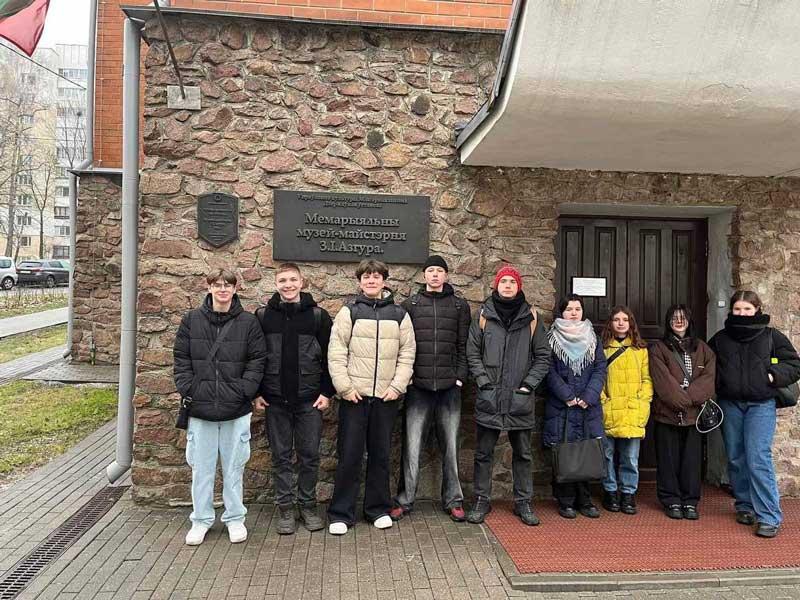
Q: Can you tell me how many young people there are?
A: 9